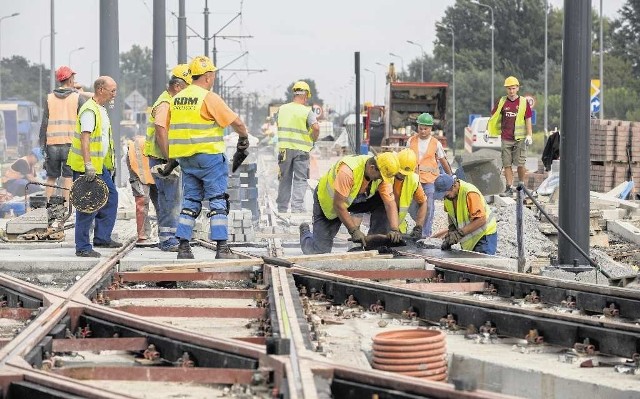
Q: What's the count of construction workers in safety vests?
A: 12